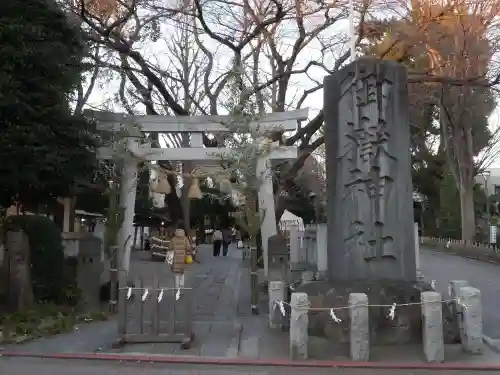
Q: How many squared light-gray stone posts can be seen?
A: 6